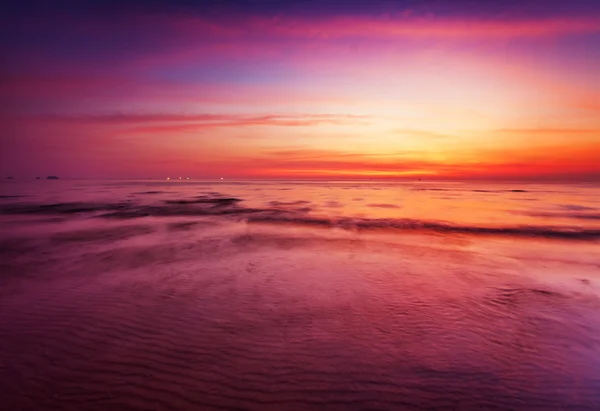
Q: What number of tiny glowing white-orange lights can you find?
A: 4